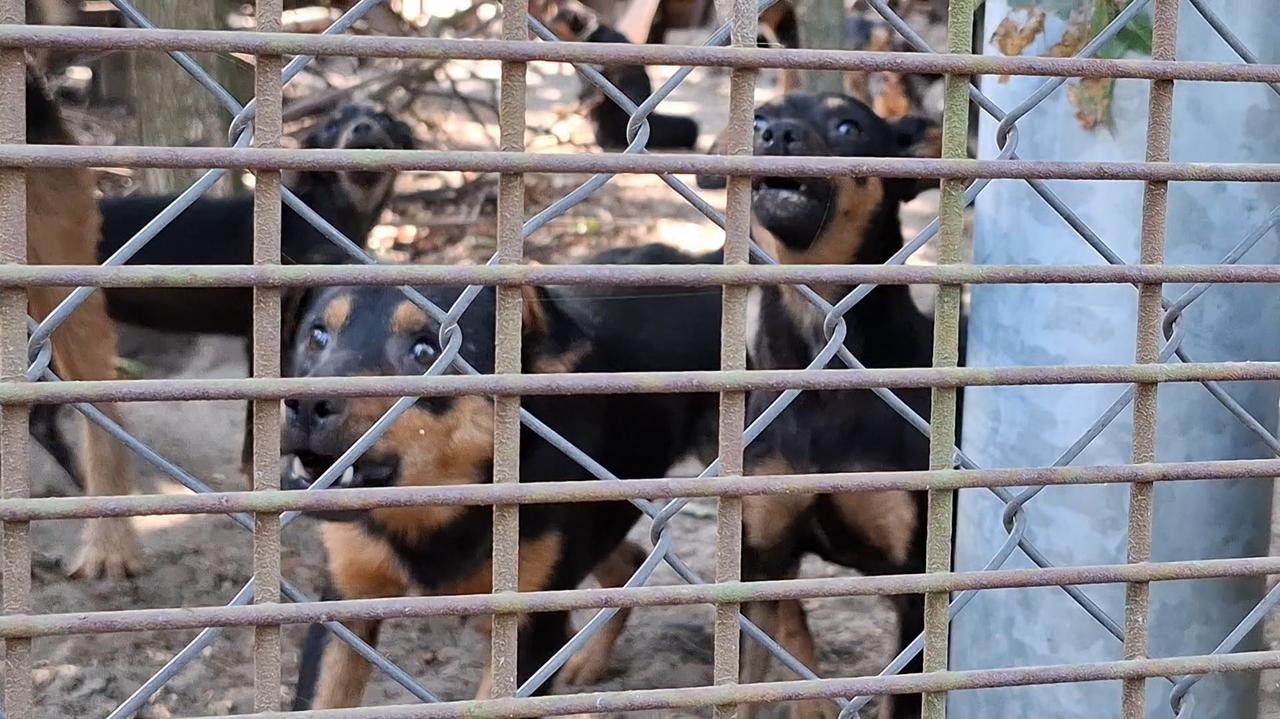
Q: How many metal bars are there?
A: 13